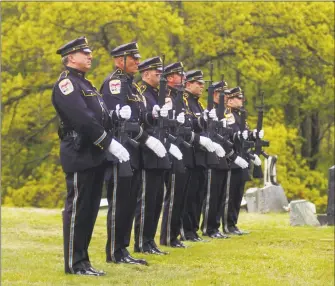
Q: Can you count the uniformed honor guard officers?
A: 7